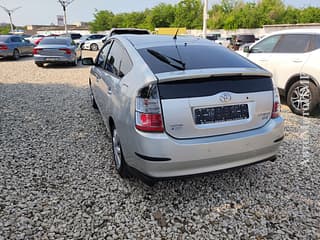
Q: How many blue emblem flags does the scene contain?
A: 0